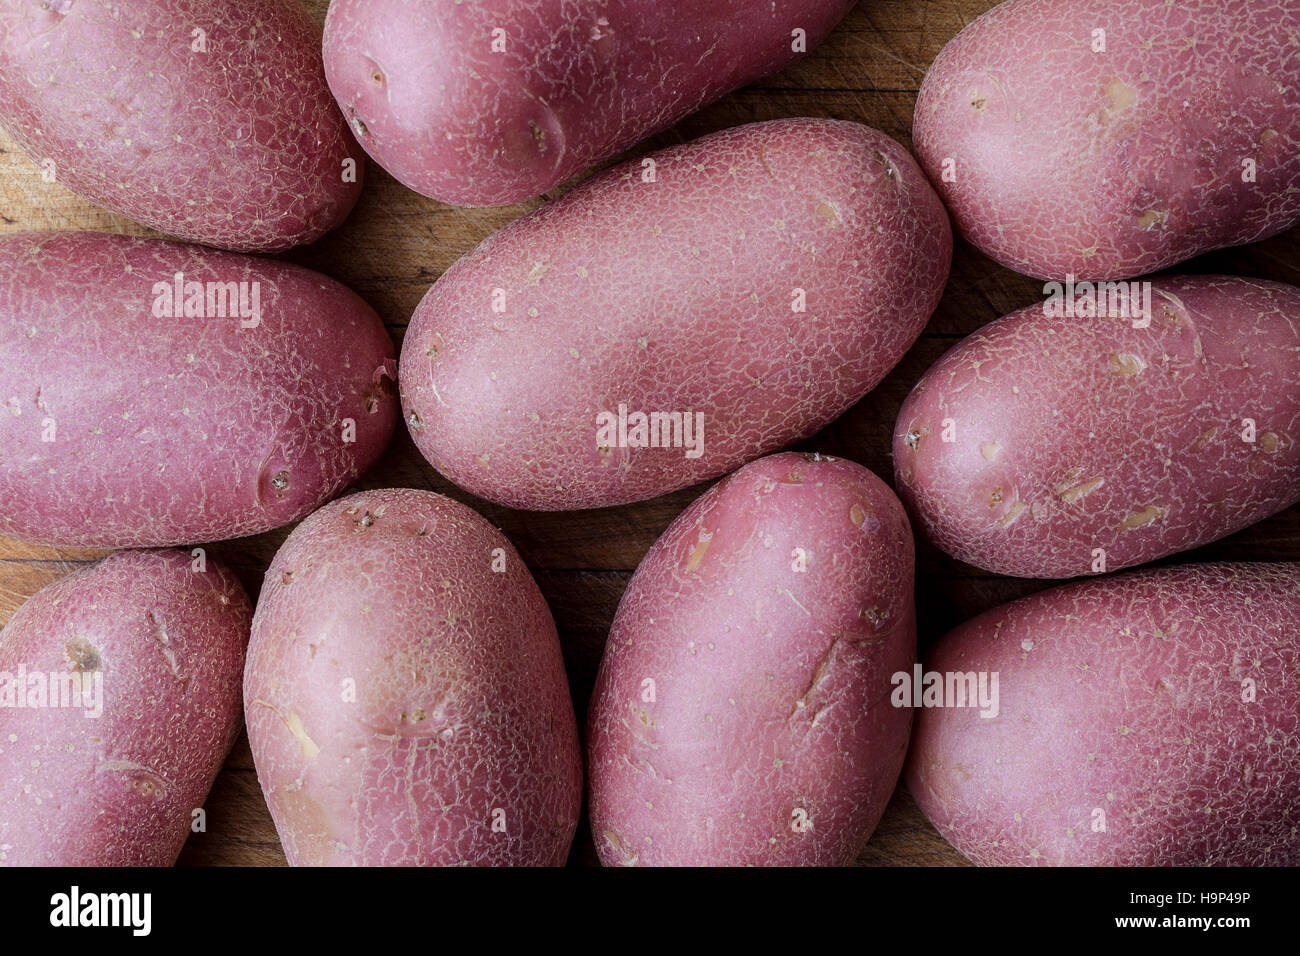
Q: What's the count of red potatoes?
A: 10